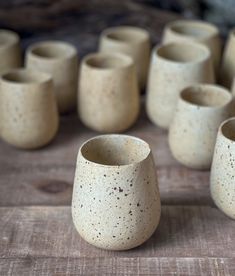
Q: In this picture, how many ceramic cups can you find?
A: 11